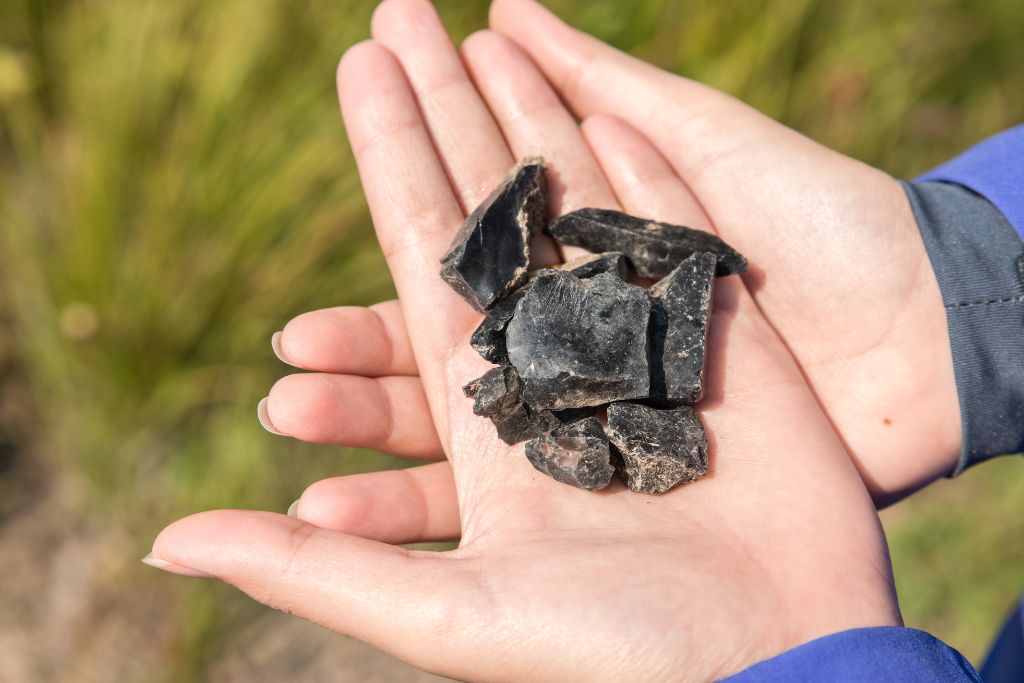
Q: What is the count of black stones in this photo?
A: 9